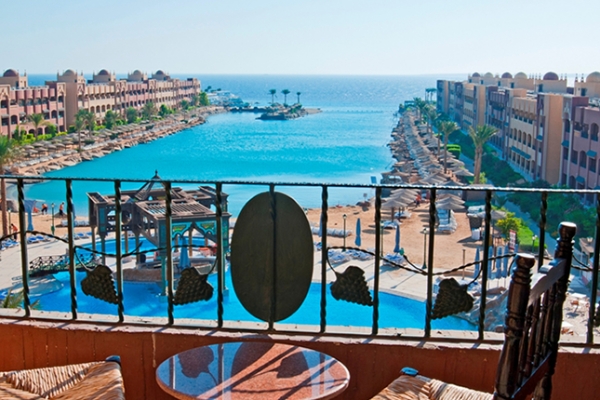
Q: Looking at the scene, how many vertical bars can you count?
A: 12